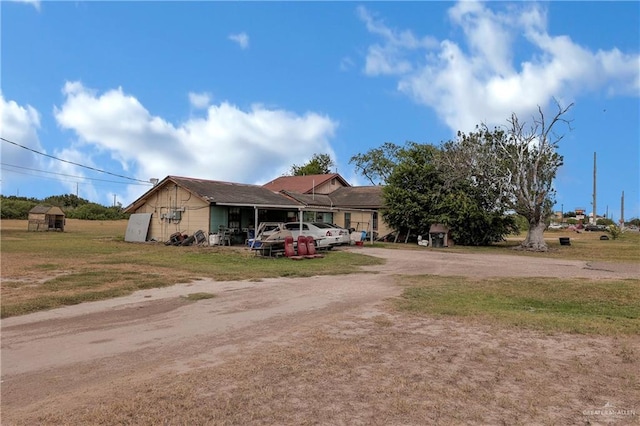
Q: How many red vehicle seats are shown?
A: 3